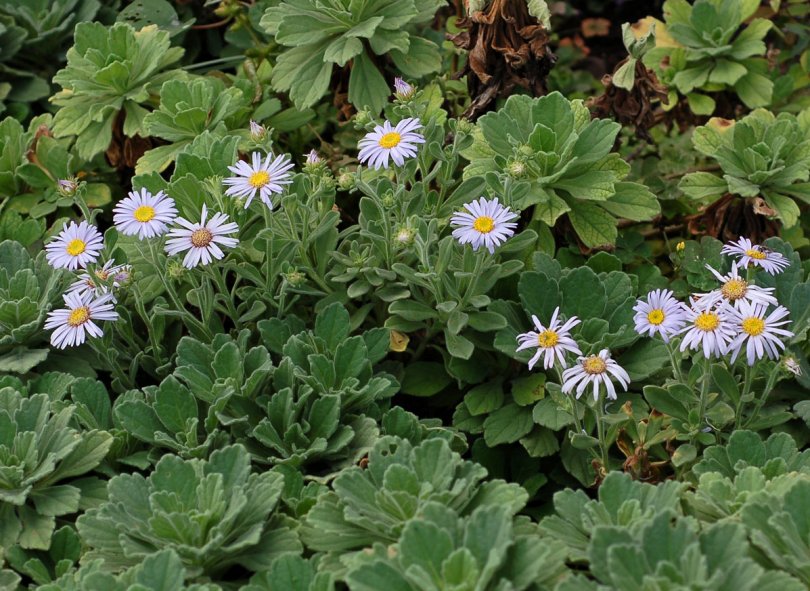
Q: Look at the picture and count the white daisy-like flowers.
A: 15